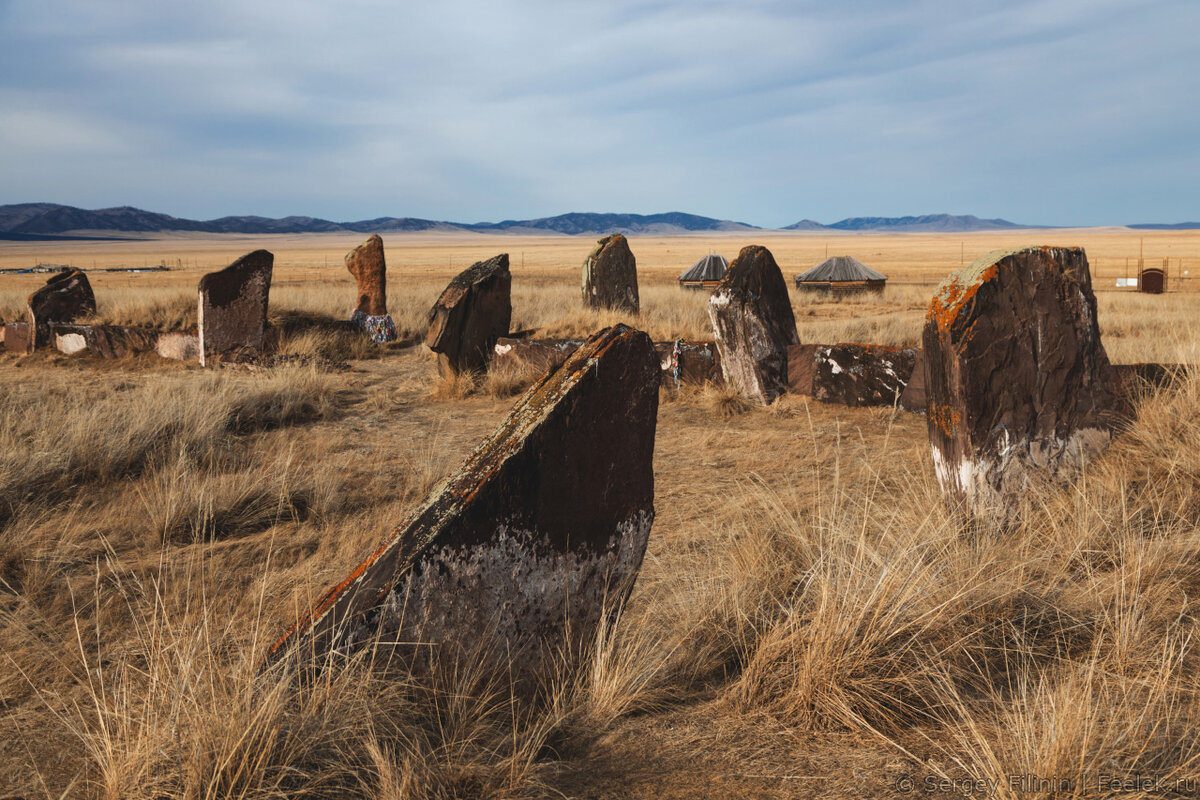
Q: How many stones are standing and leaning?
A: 8